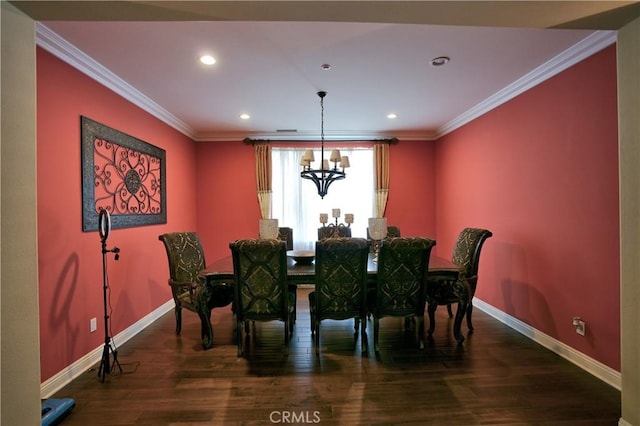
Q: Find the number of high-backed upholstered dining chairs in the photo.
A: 8